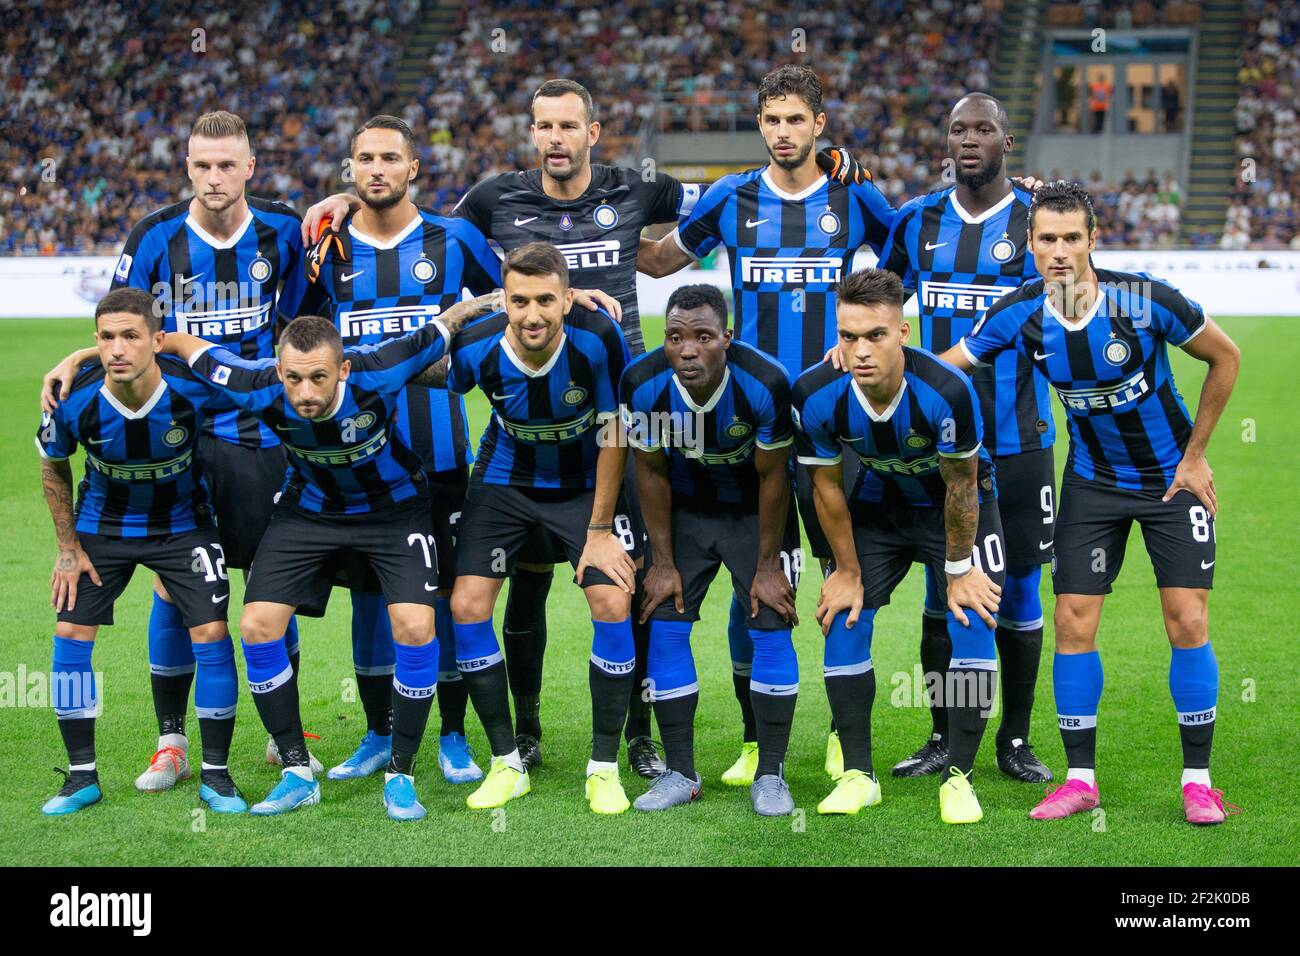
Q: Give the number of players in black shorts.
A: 11